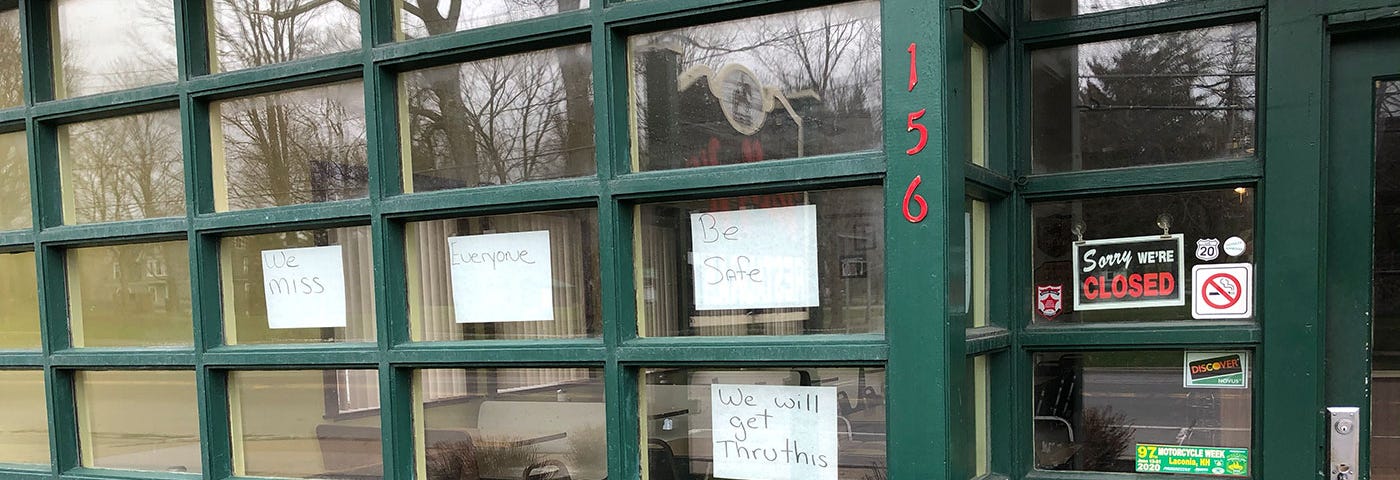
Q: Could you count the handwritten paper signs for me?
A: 4